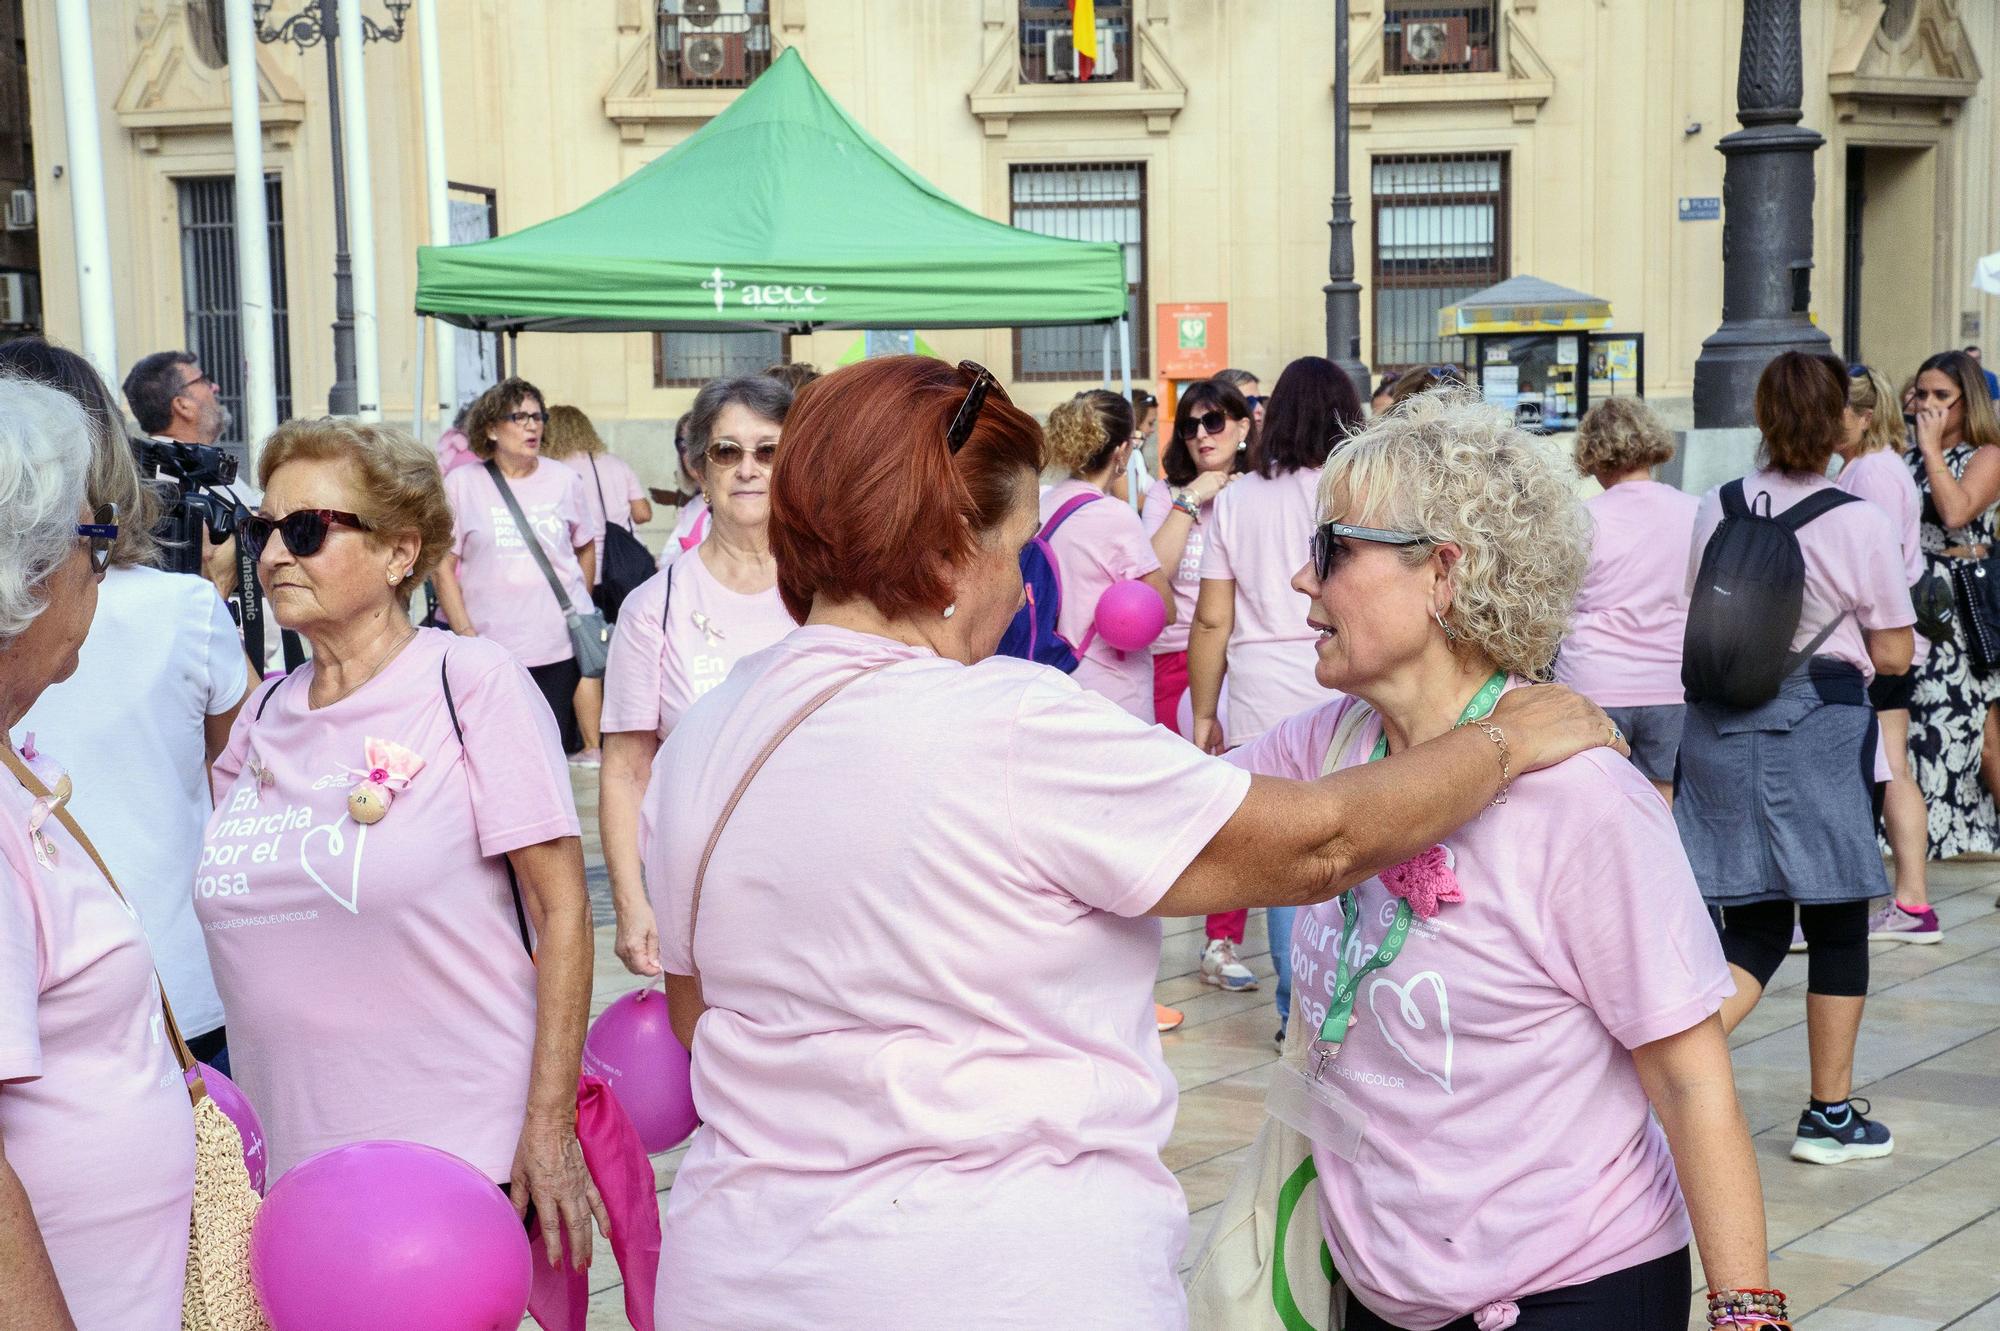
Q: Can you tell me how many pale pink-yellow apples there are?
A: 0